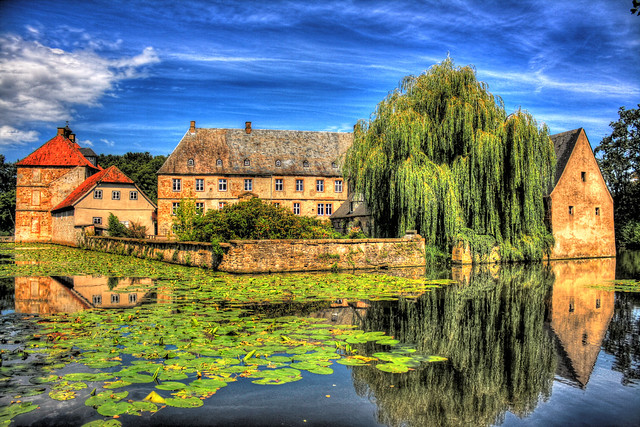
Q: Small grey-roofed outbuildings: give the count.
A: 1